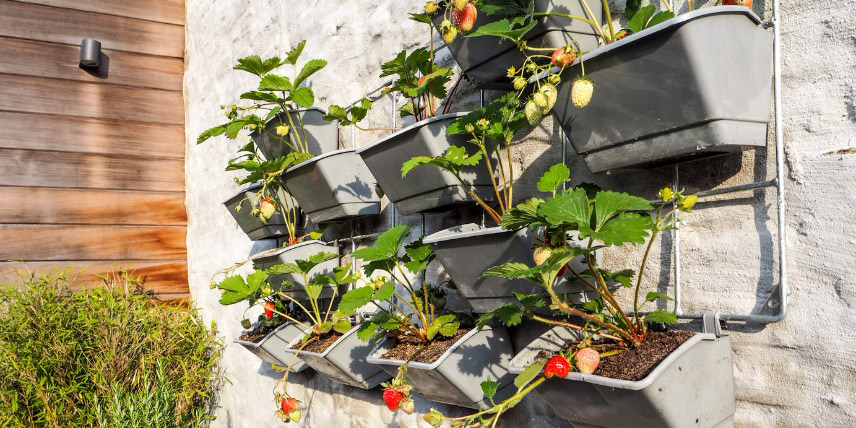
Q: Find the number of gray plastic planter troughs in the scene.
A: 12